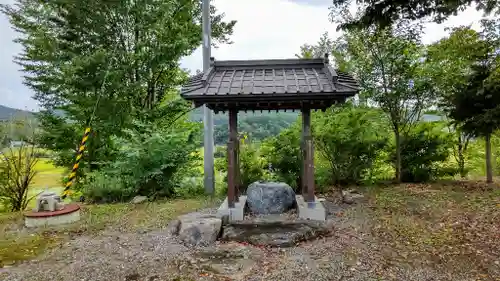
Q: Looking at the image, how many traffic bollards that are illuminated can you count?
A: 0